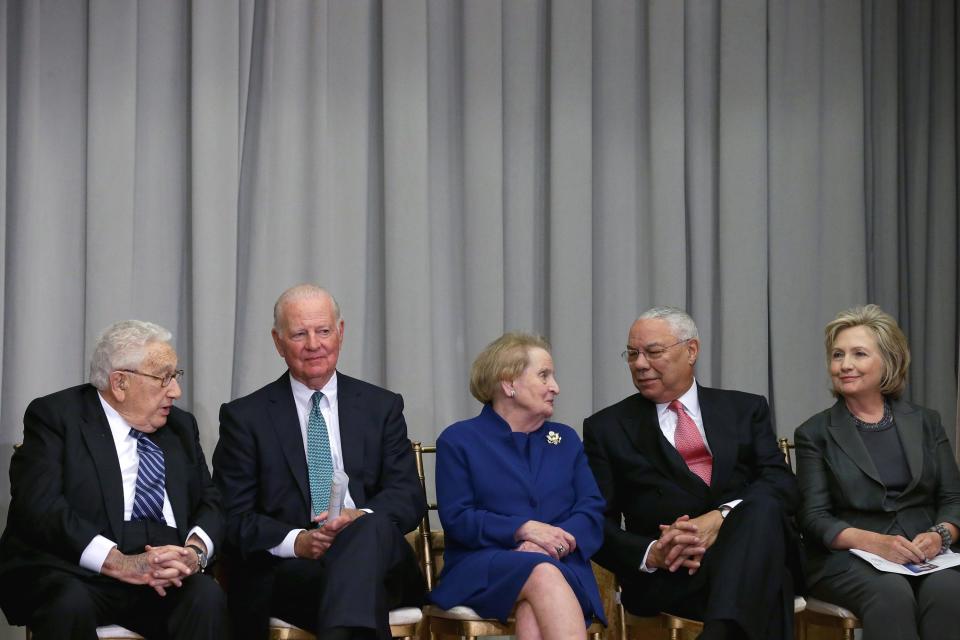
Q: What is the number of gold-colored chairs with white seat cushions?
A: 5